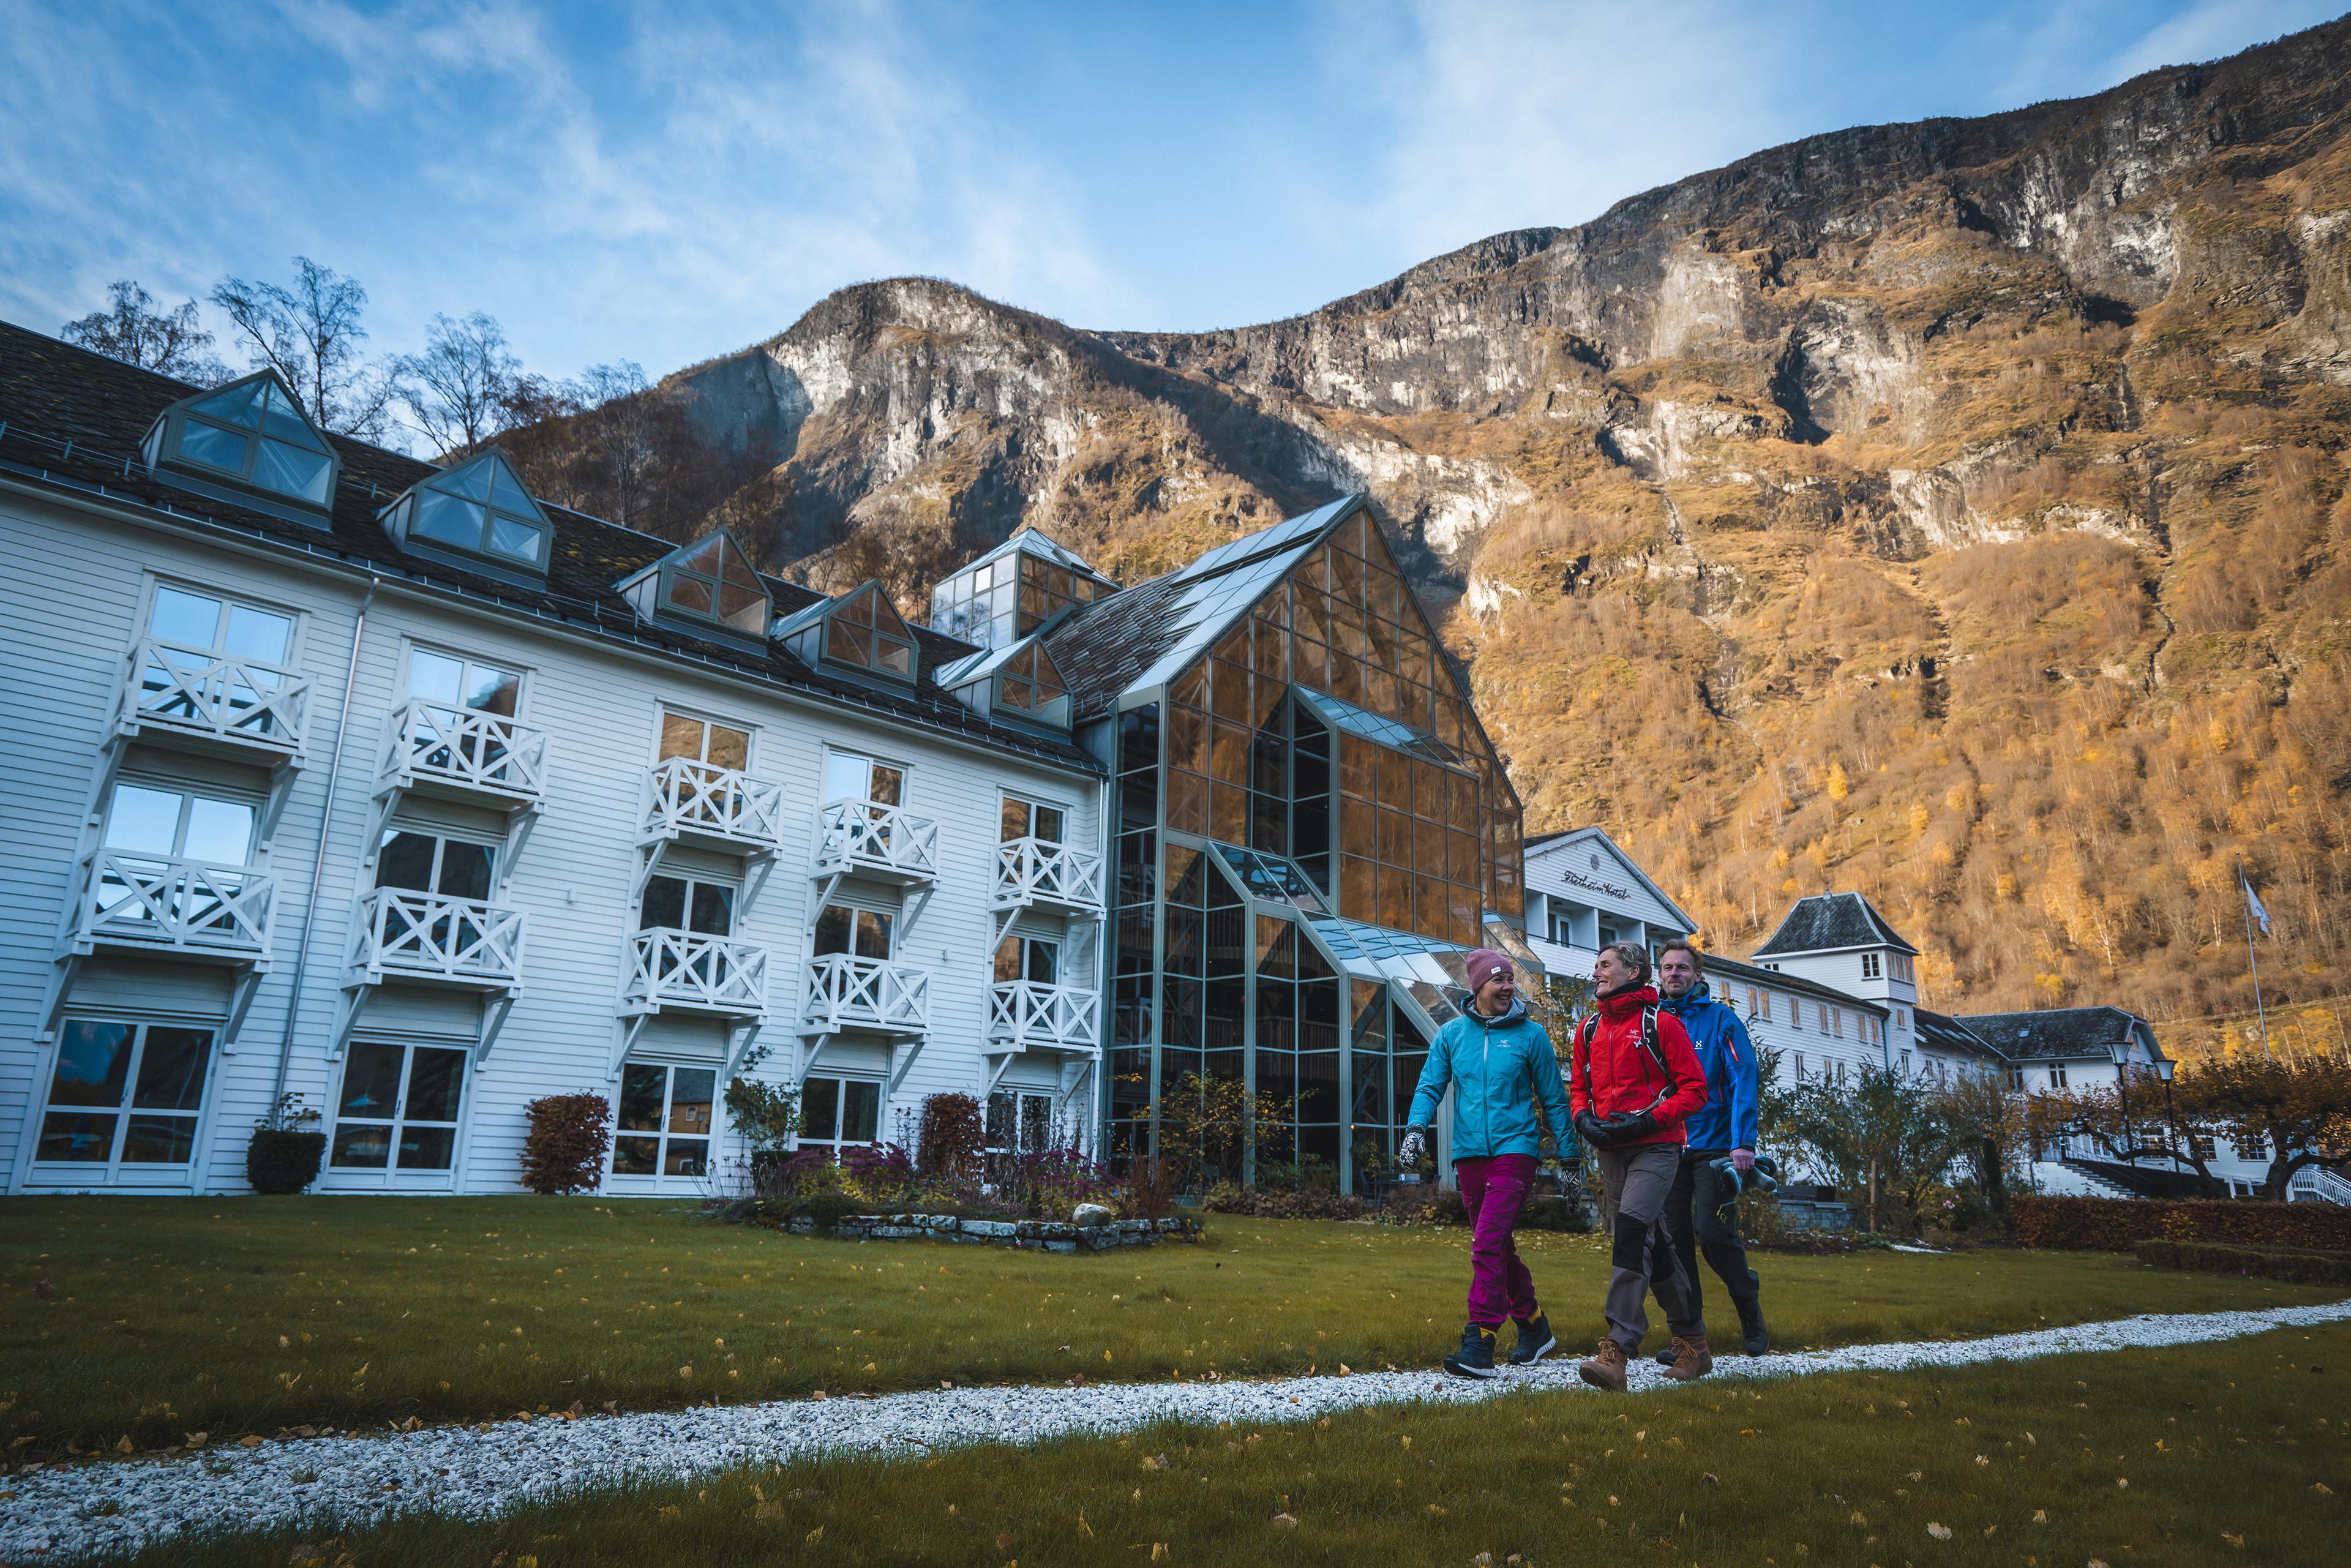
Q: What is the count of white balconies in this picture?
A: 10